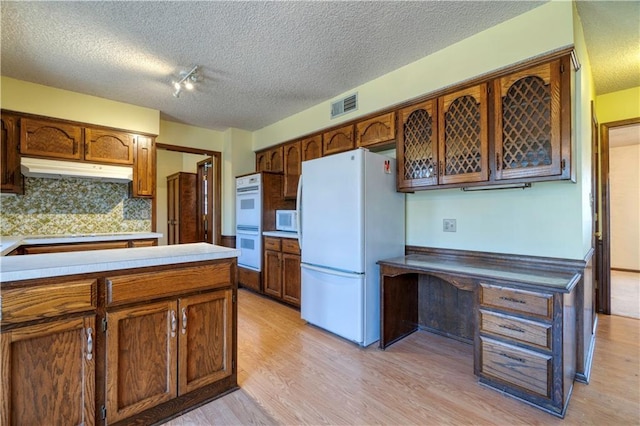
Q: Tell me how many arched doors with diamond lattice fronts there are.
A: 3